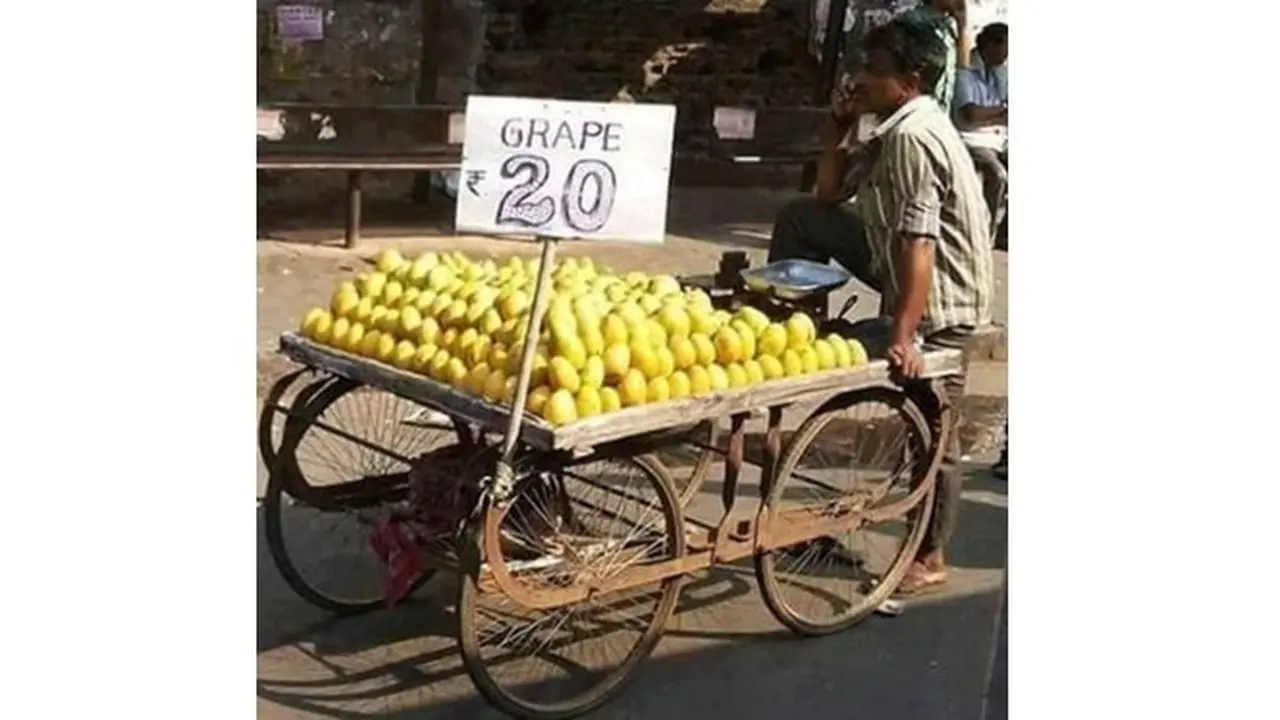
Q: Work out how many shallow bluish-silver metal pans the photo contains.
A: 1